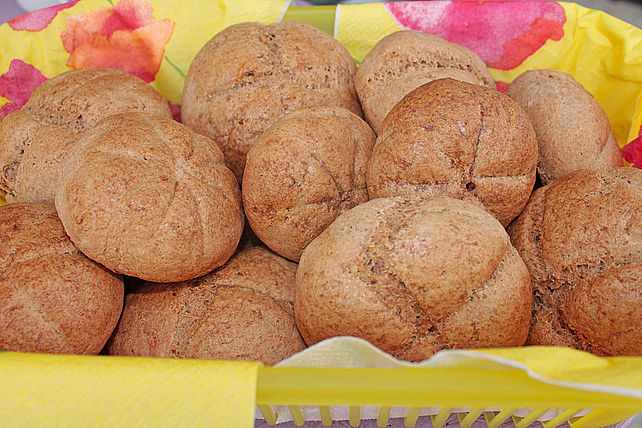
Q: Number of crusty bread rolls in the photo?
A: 11